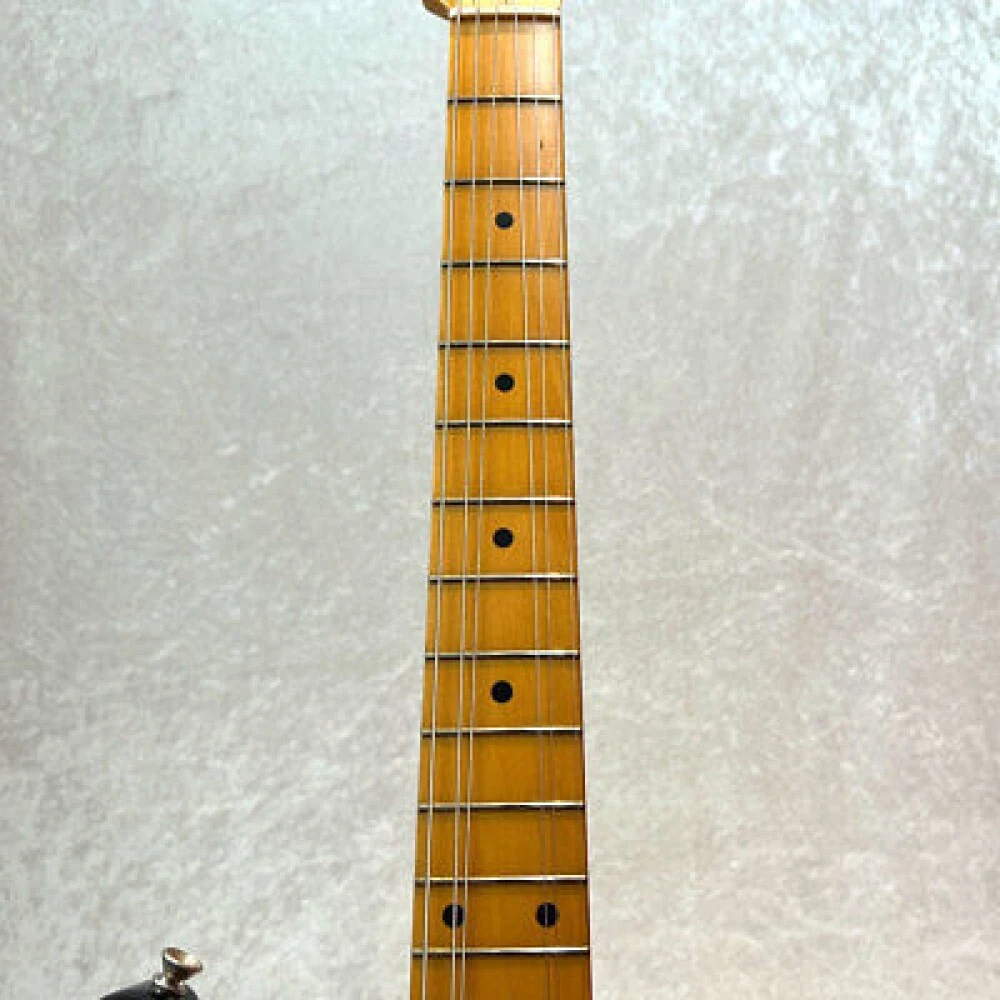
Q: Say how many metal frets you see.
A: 12